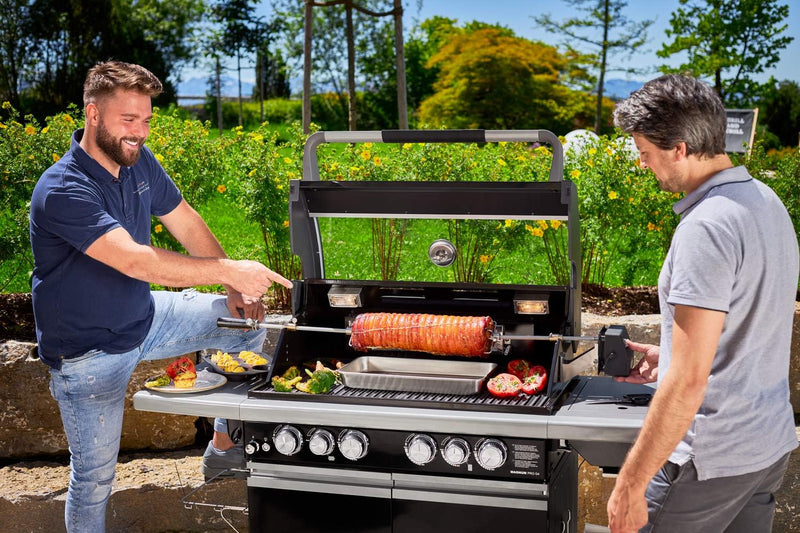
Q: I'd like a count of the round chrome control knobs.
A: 6